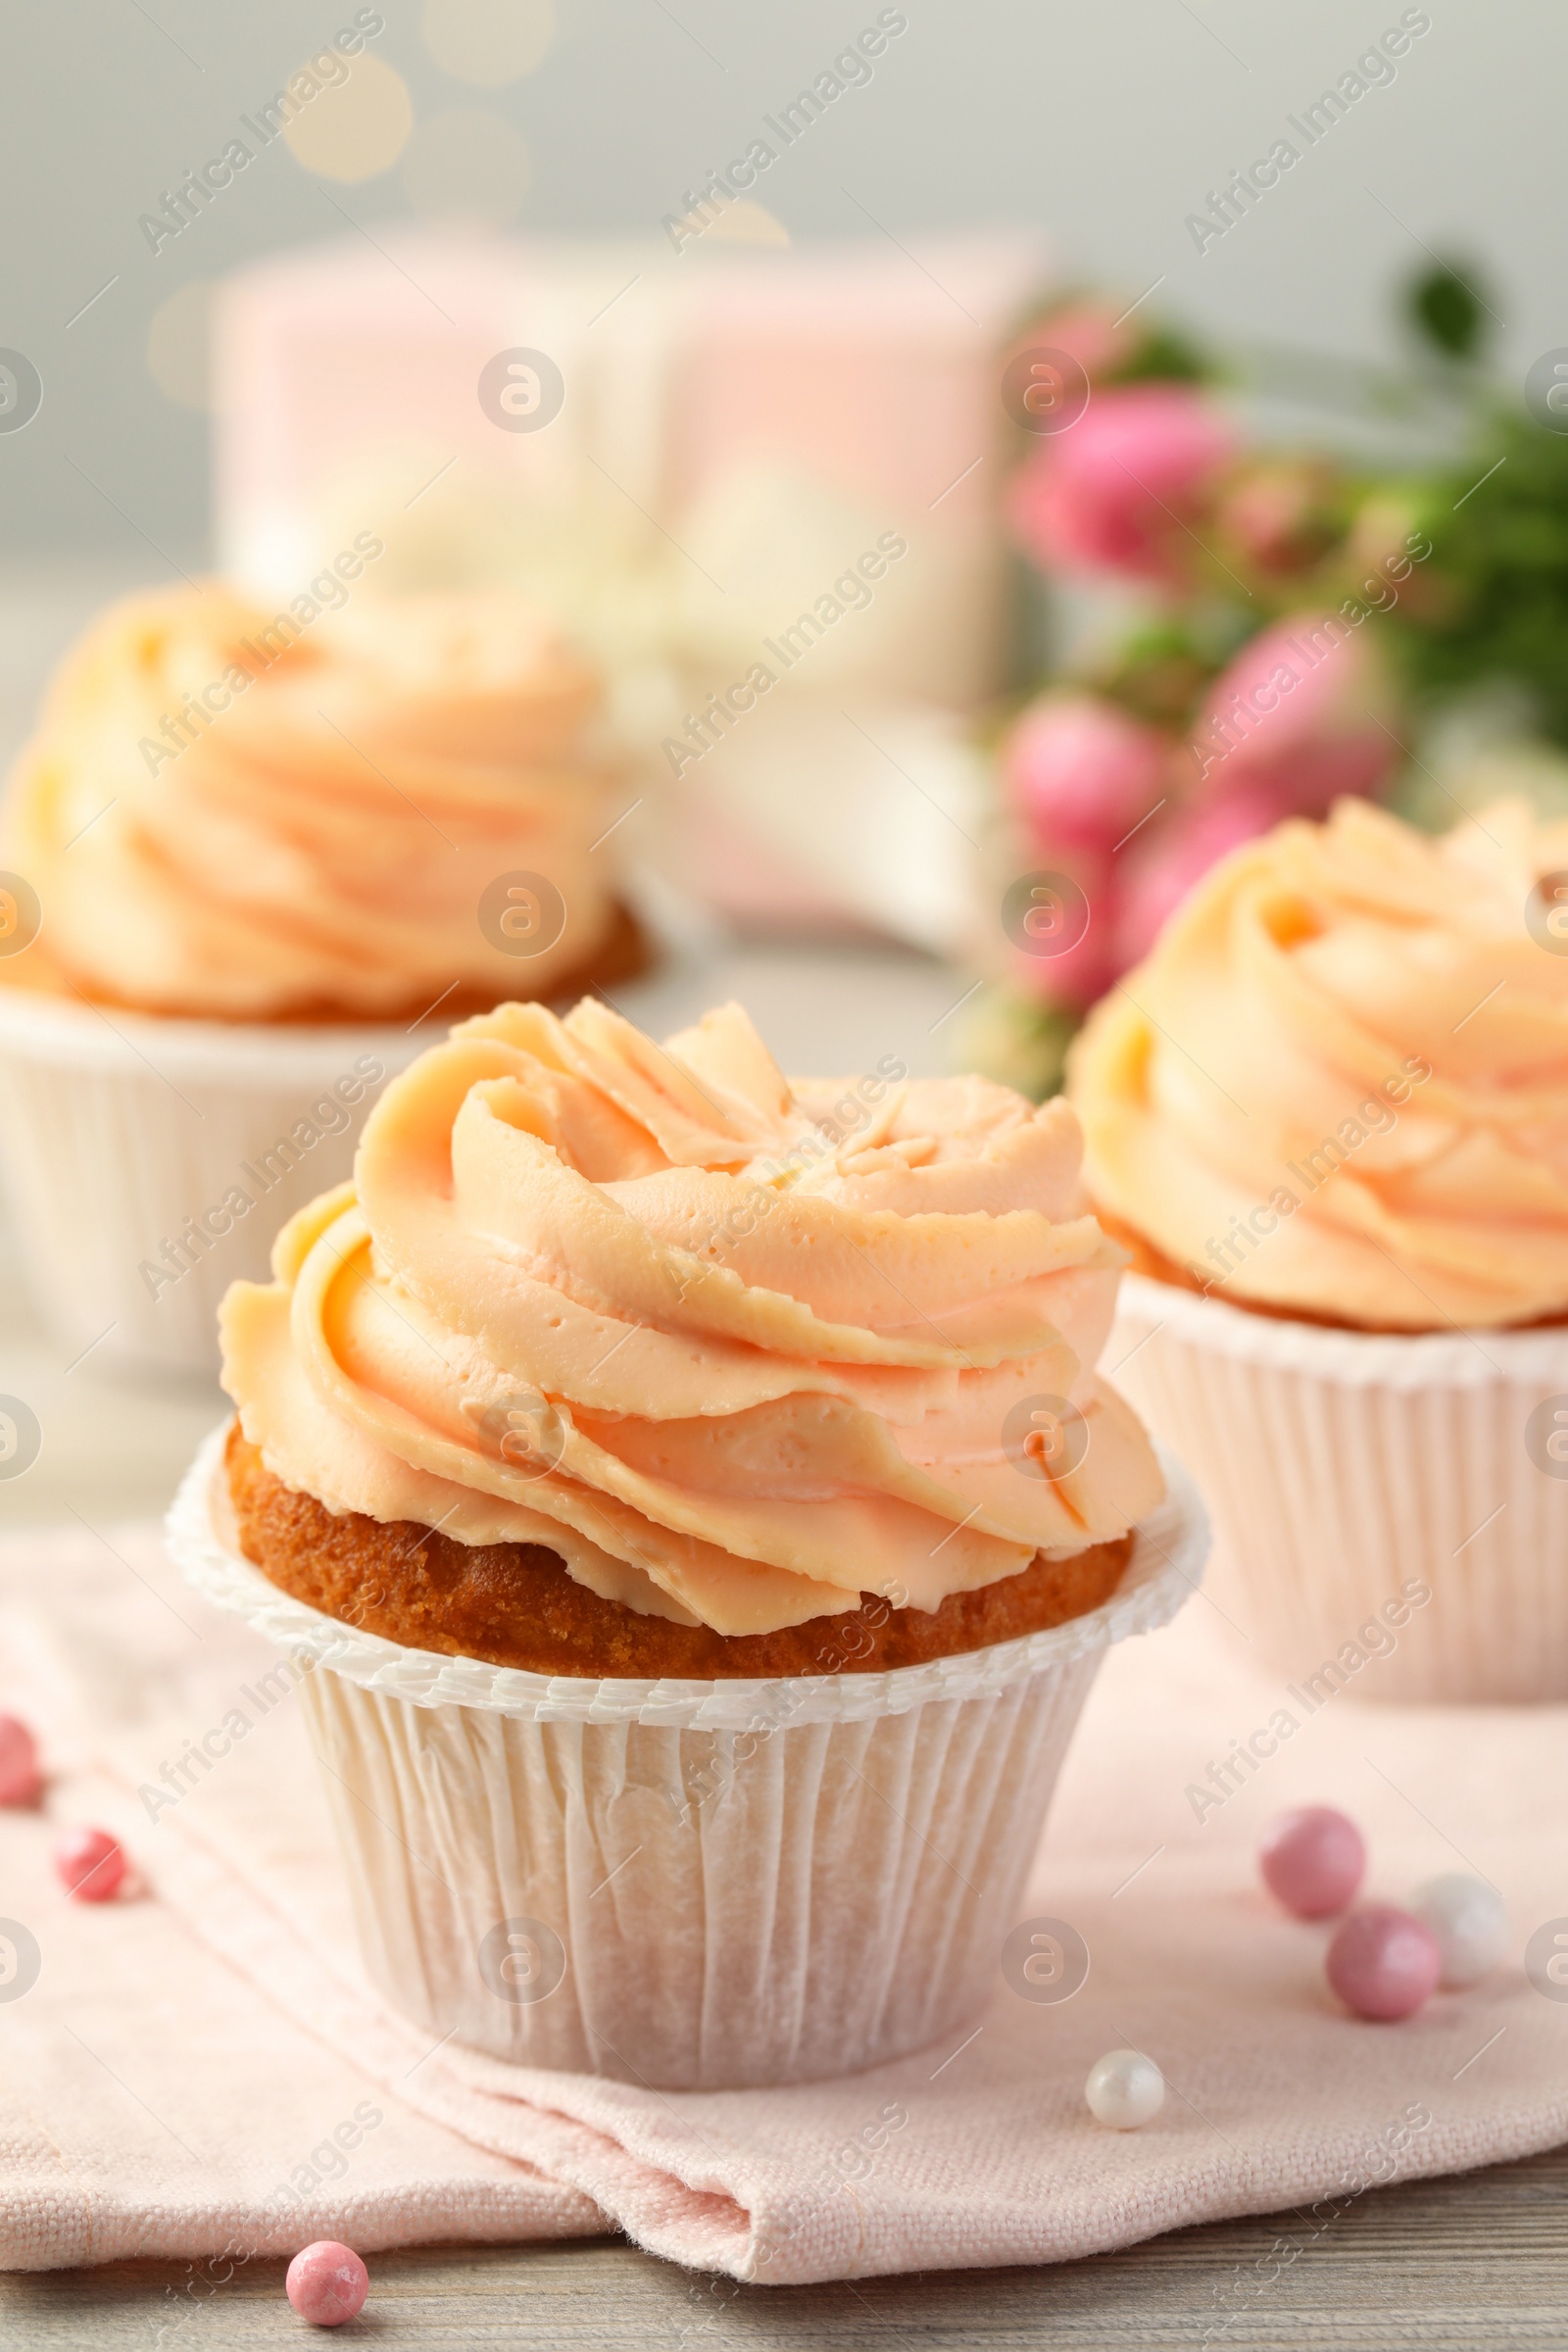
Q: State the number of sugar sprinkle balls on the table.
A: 7